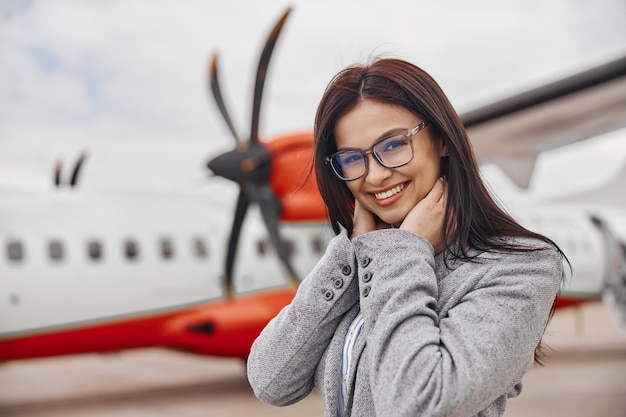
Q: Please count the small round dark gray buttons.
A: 6